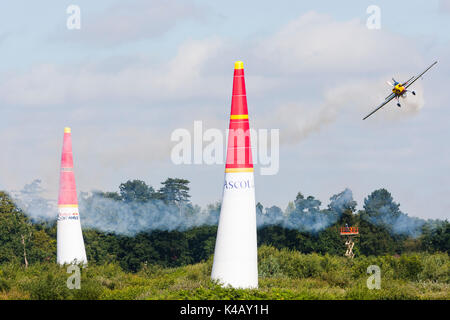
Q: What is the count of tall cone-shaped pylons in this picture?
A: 2